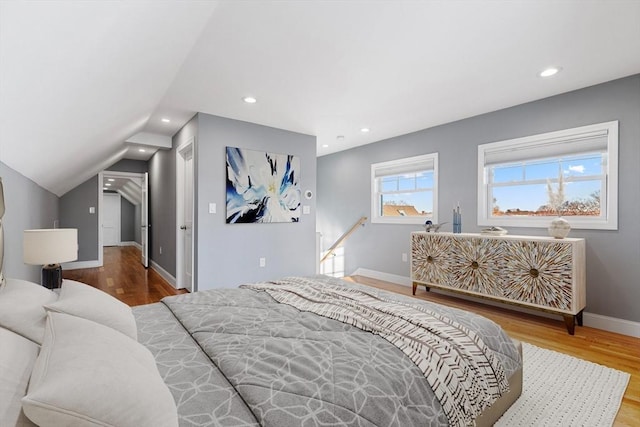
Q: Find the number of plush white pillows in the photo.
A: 4